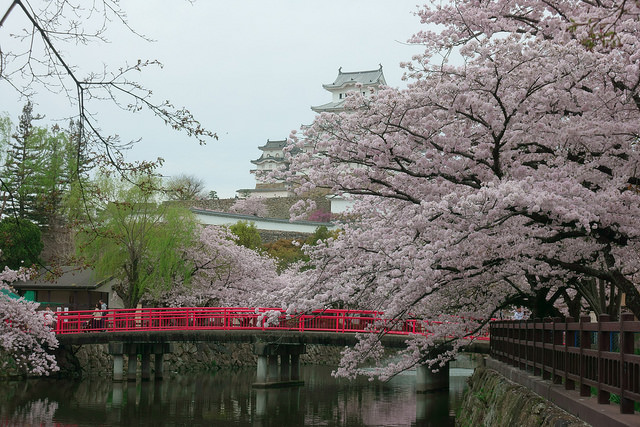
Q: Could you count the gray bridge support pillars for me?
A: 9